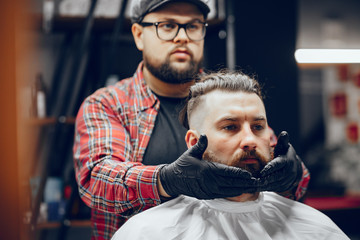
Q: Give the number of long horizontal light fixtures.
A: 1